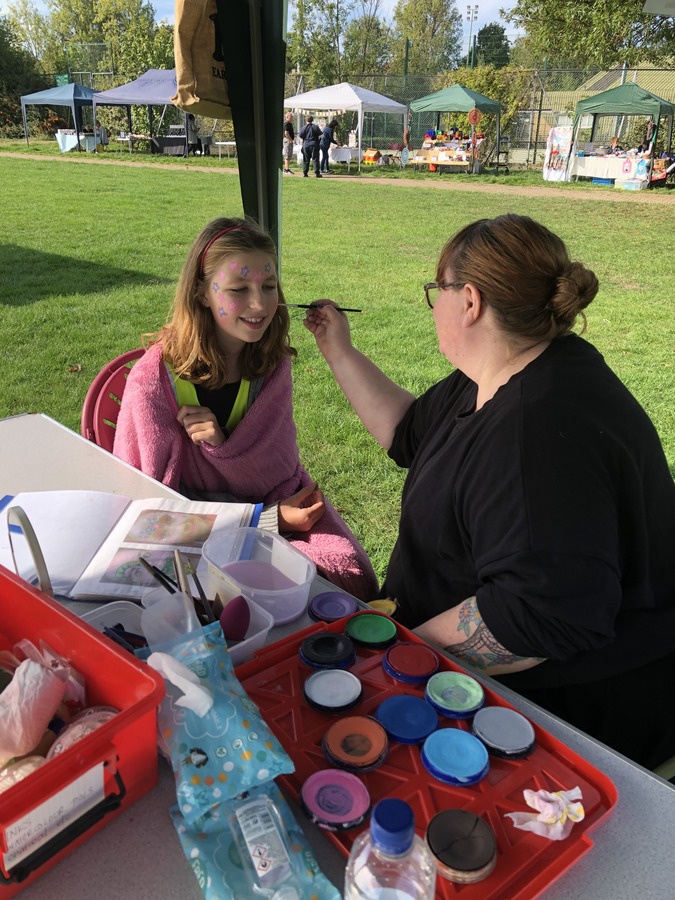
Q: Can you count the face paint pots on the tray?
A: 11